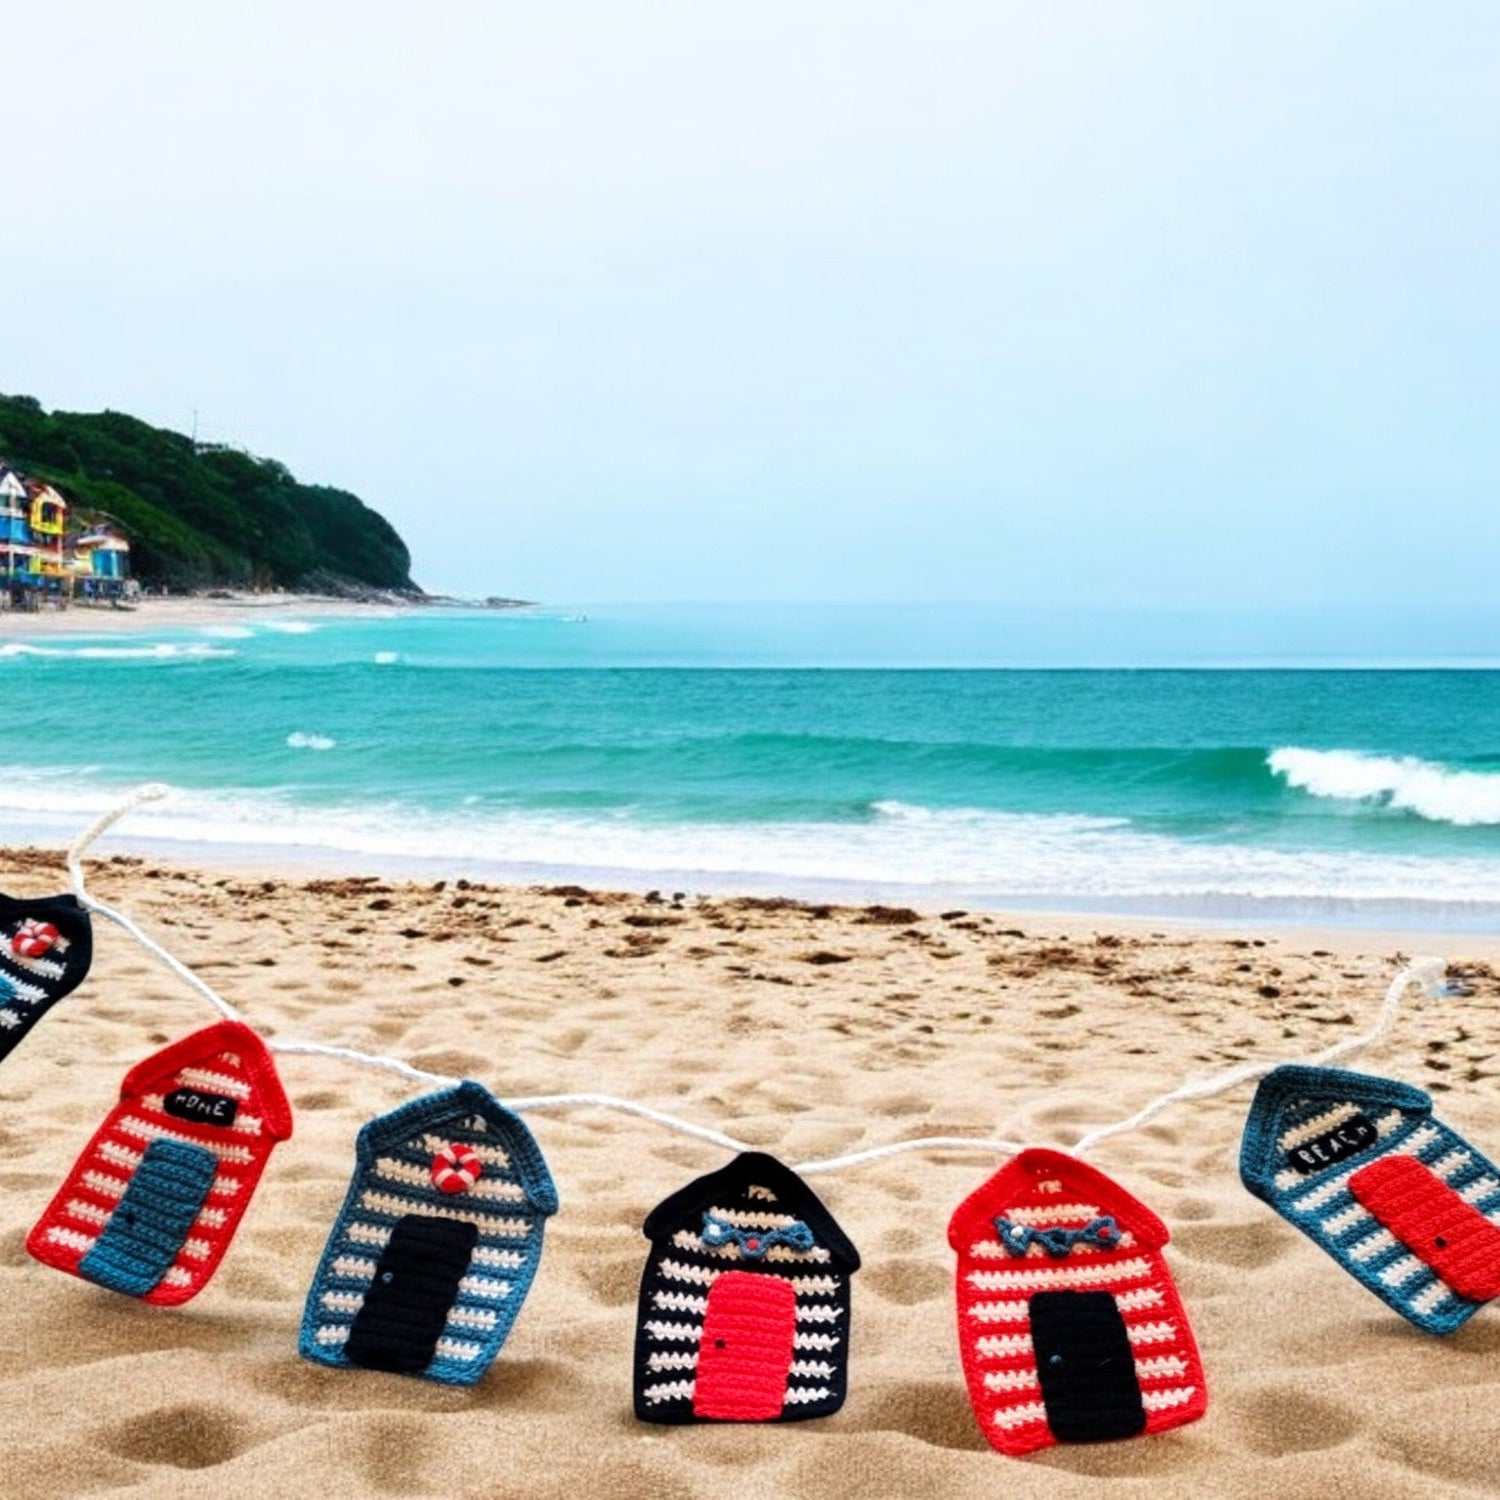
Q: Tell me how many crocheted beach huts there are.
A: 6